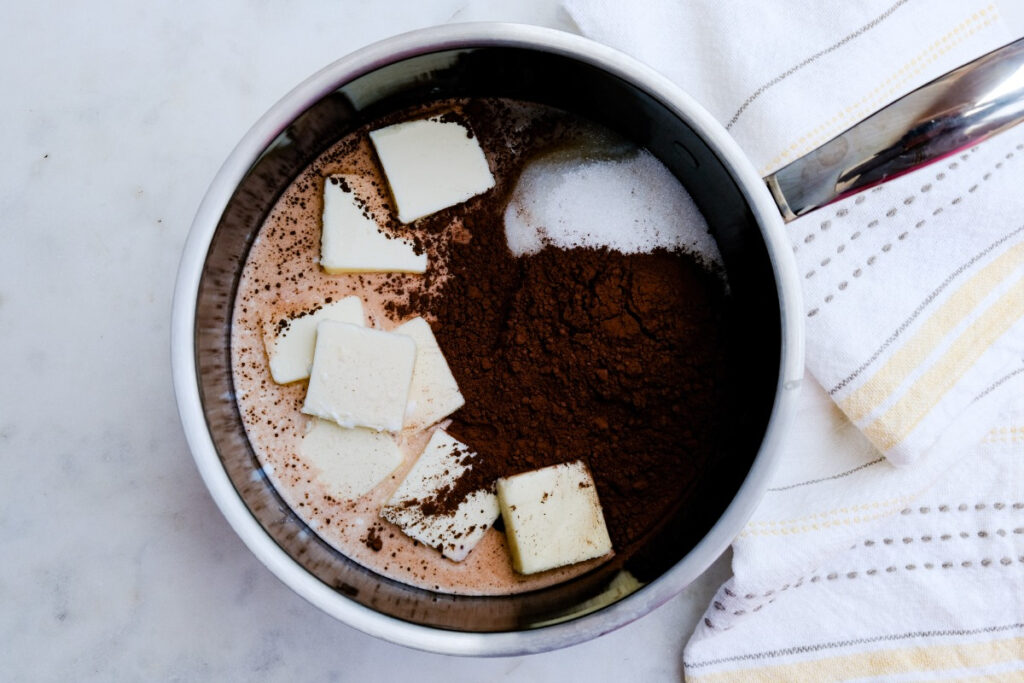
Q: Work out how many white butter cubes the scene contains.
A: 8